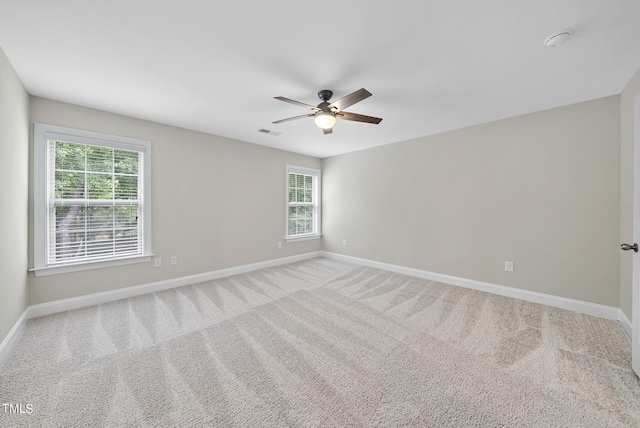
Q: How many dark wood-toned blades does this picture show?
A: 5